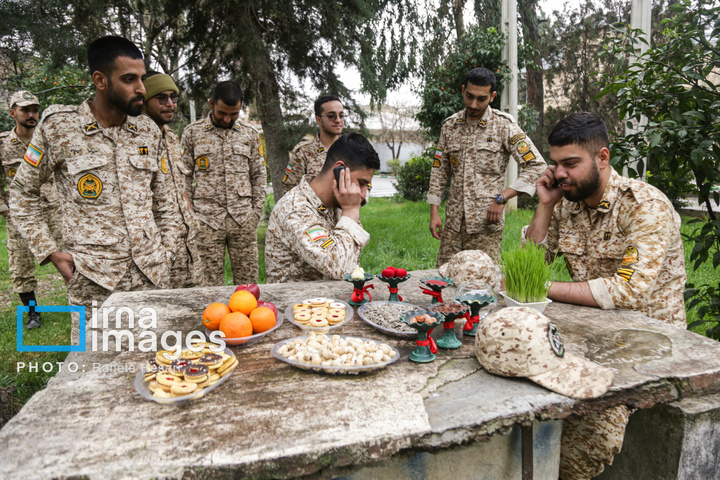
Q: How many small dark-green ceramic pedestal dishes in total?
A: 6